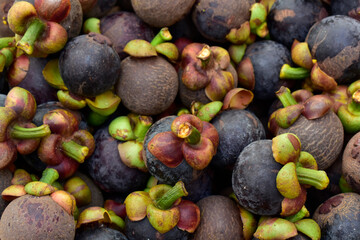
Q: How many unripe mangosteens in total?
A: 0